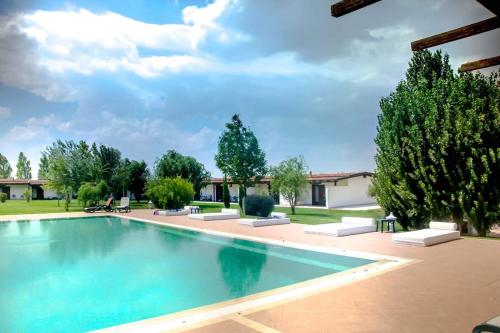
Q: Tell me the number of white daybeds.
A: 5